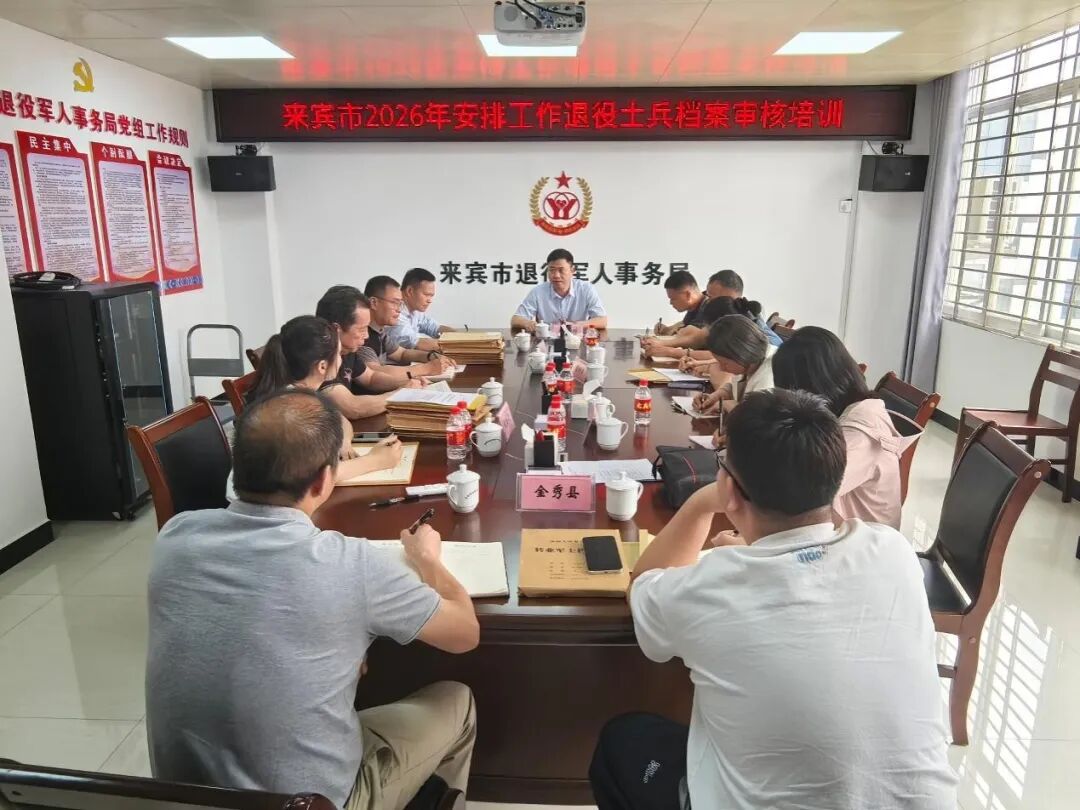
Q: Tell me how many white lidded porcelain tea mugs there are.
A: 11